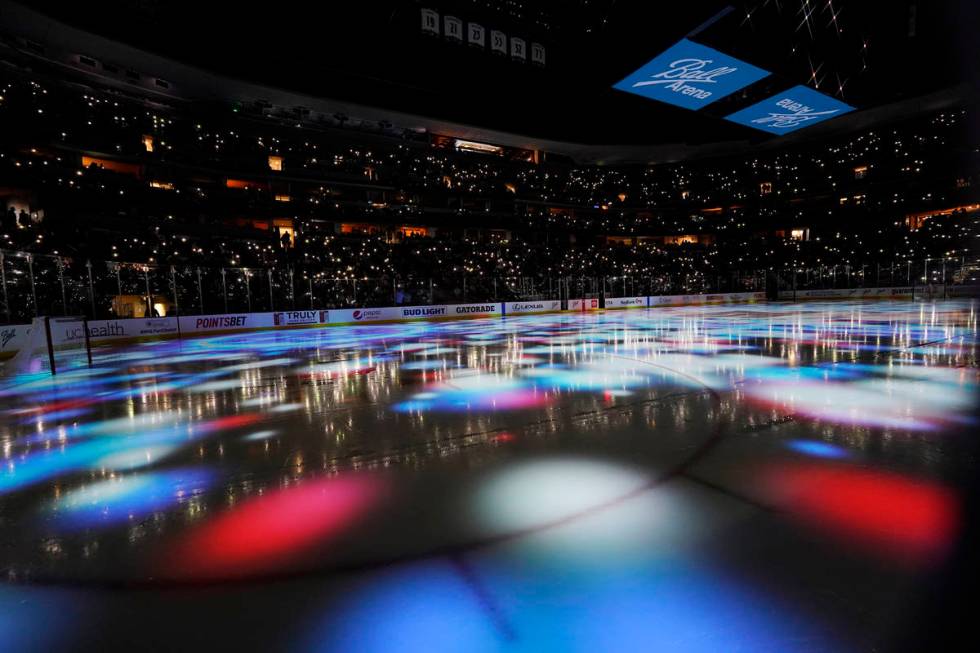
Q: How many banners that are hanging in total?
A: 6